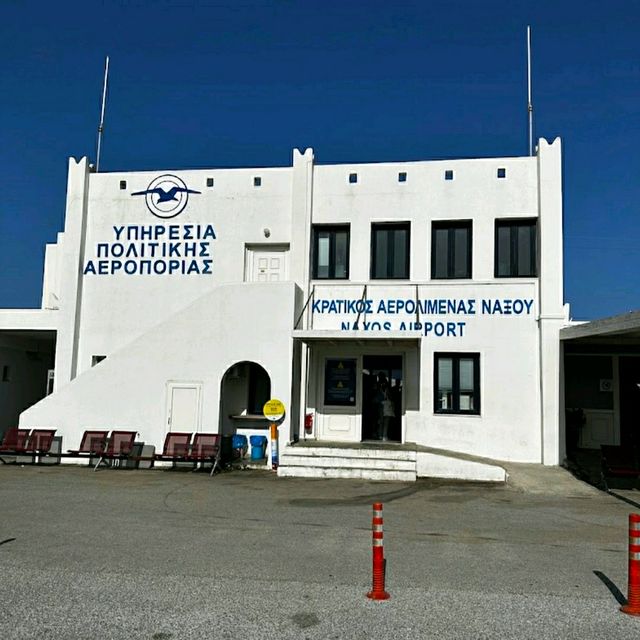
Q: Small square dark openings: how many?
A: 7